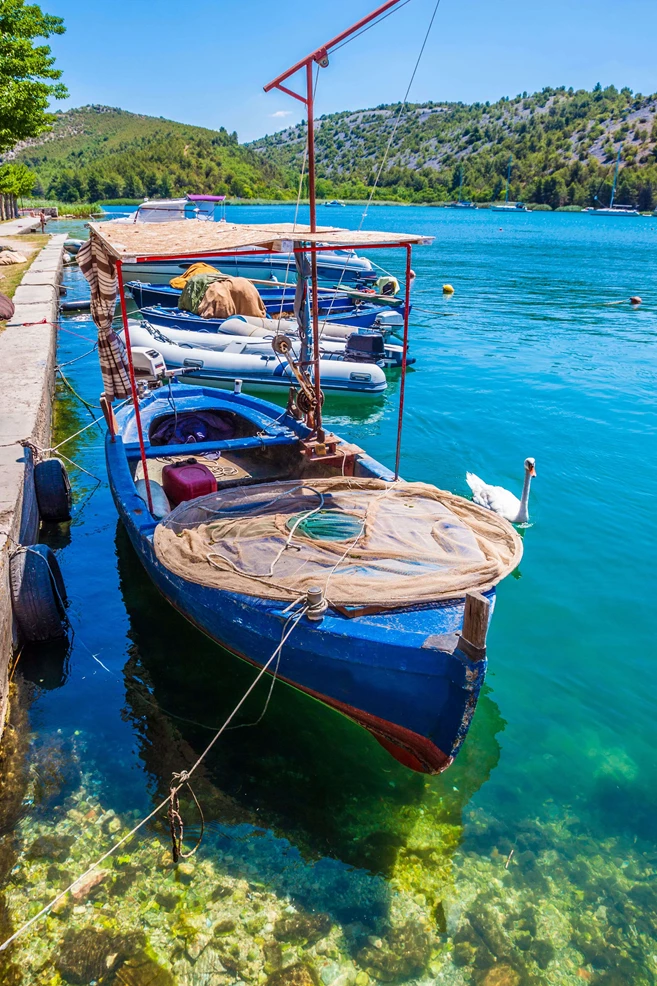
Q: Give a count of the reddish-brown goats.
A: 0